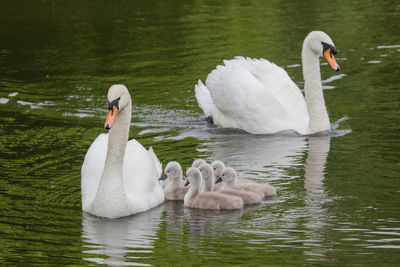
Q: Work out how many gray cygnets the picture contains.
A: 6